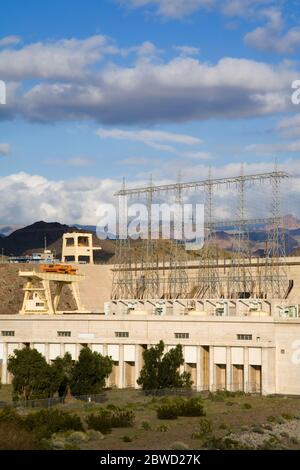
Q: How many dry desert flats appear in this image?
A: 1